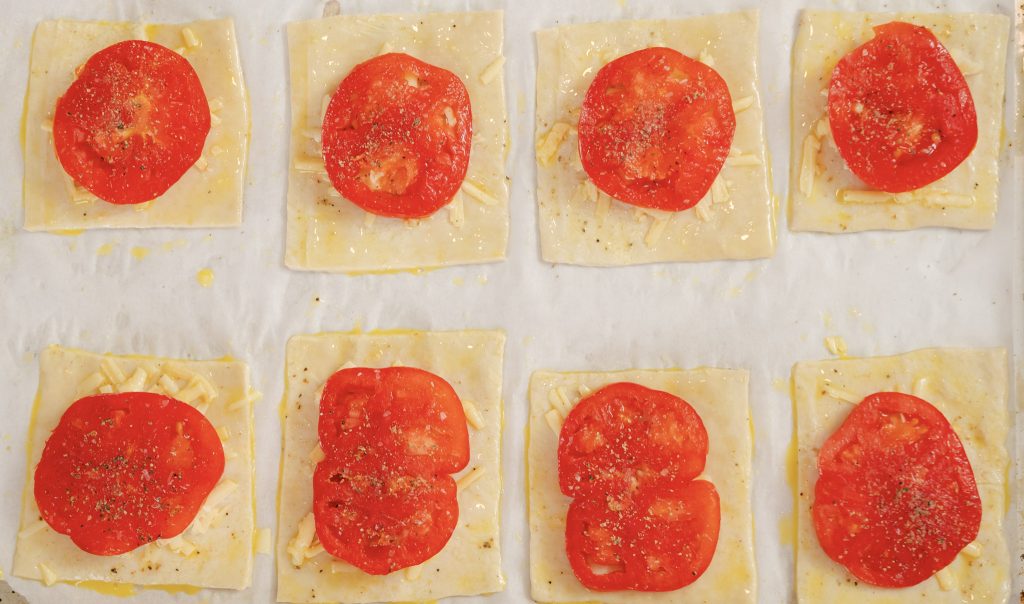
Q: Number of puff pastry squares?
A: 8